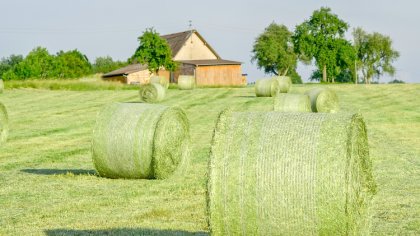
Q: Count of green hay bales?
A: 11